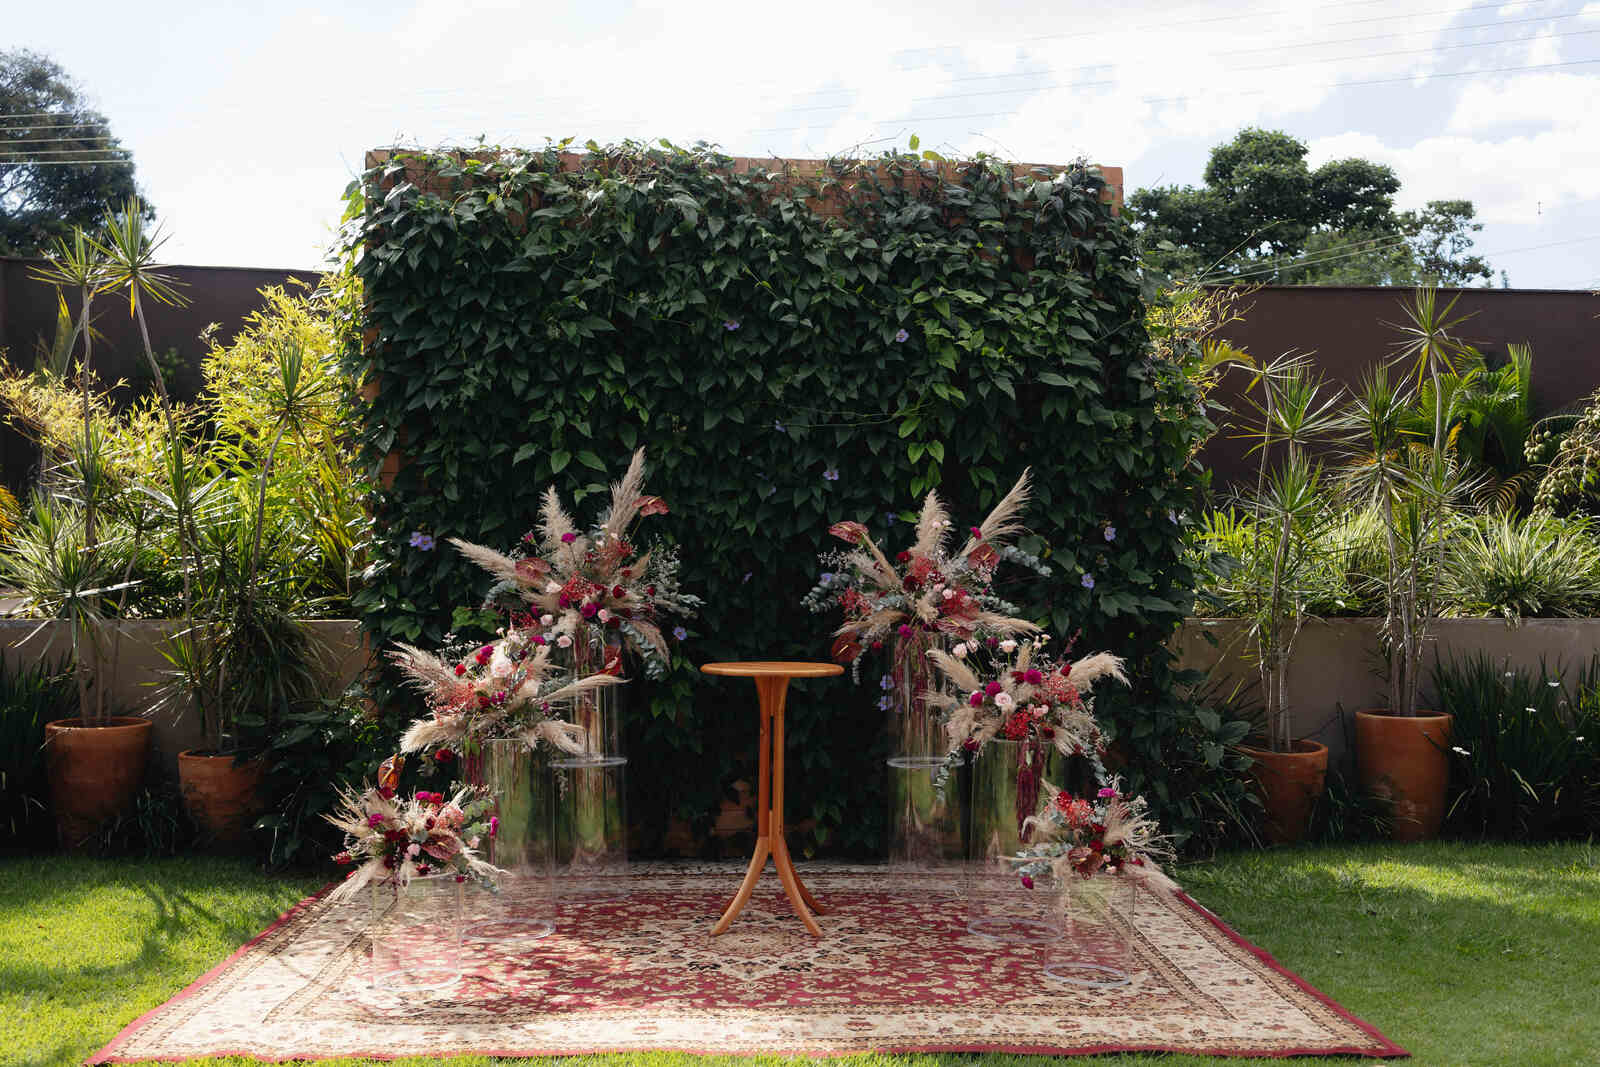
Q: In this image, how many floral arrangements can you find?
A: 6